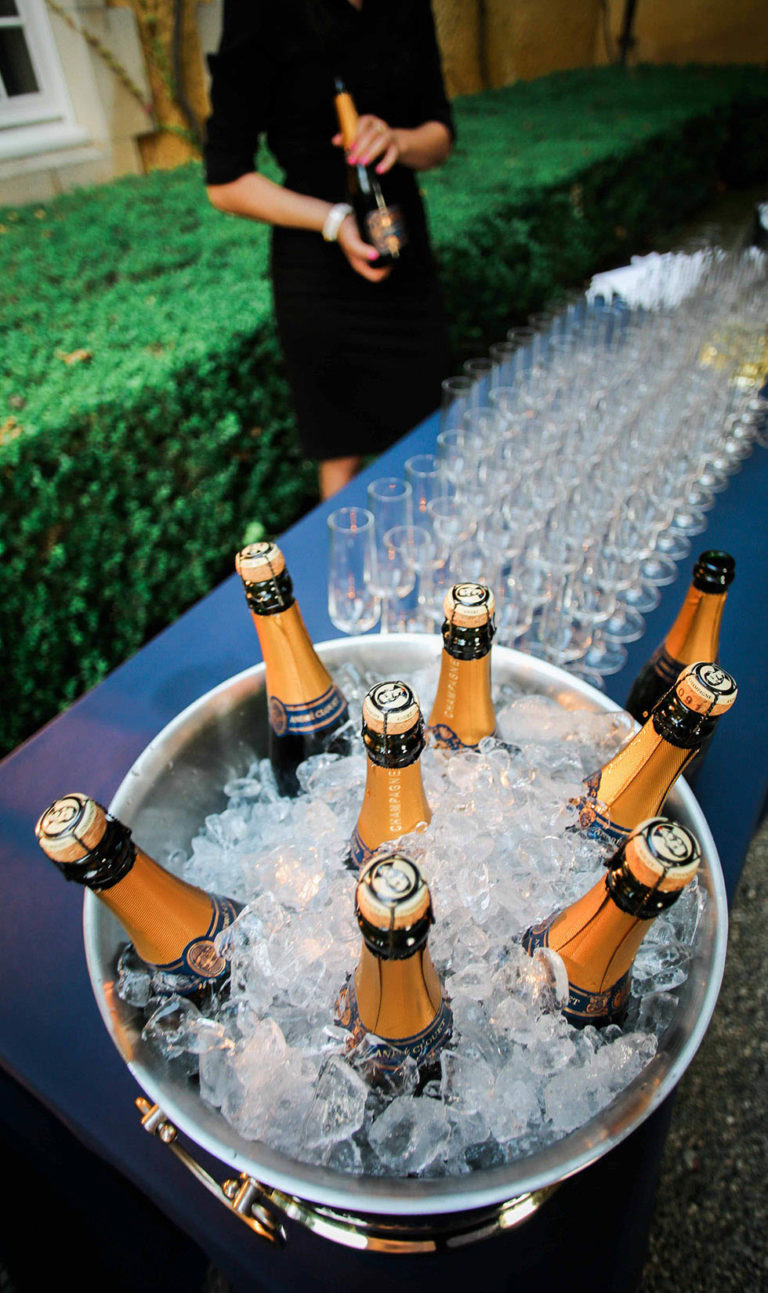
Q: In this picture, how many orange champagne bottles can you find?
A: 9